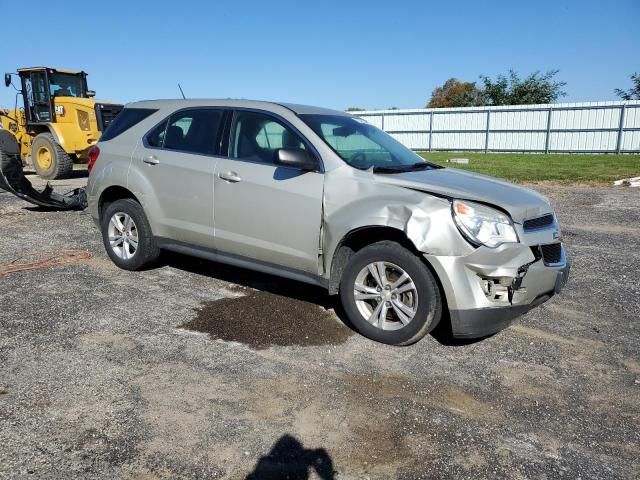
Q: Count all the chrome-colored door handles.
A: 2